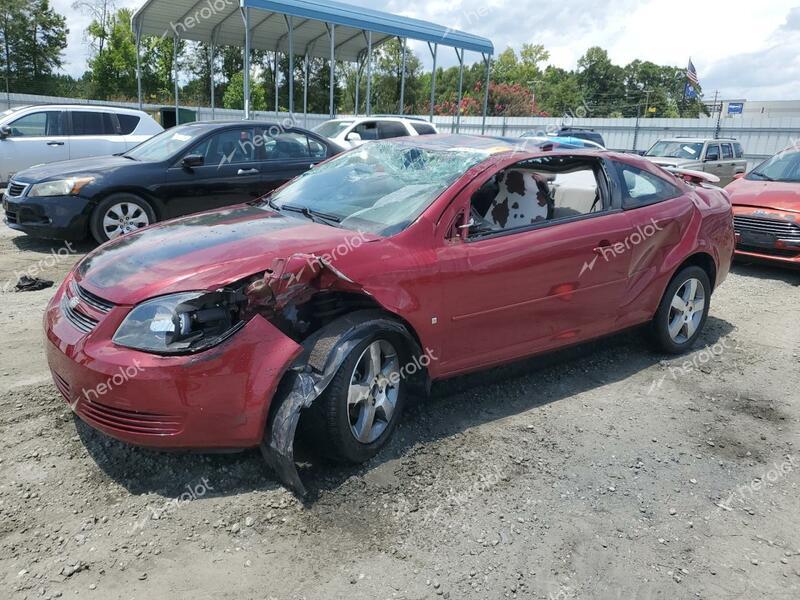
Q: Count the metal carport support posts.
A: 14